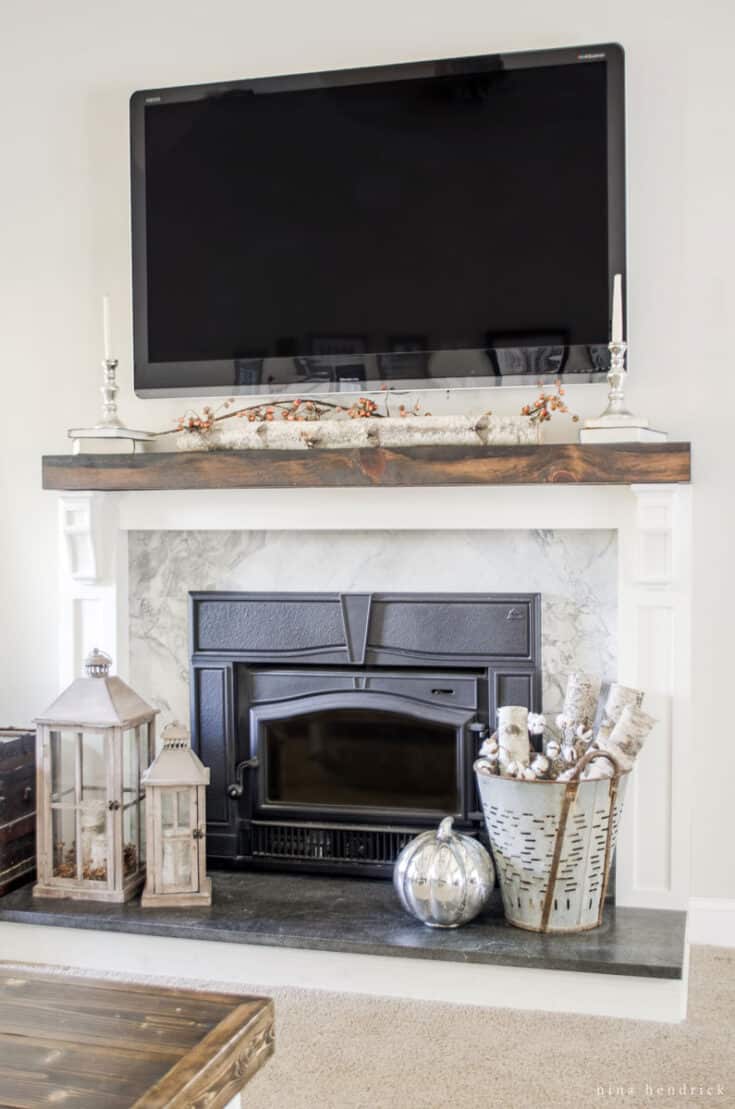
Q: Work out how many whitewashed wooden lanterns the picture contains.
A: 2